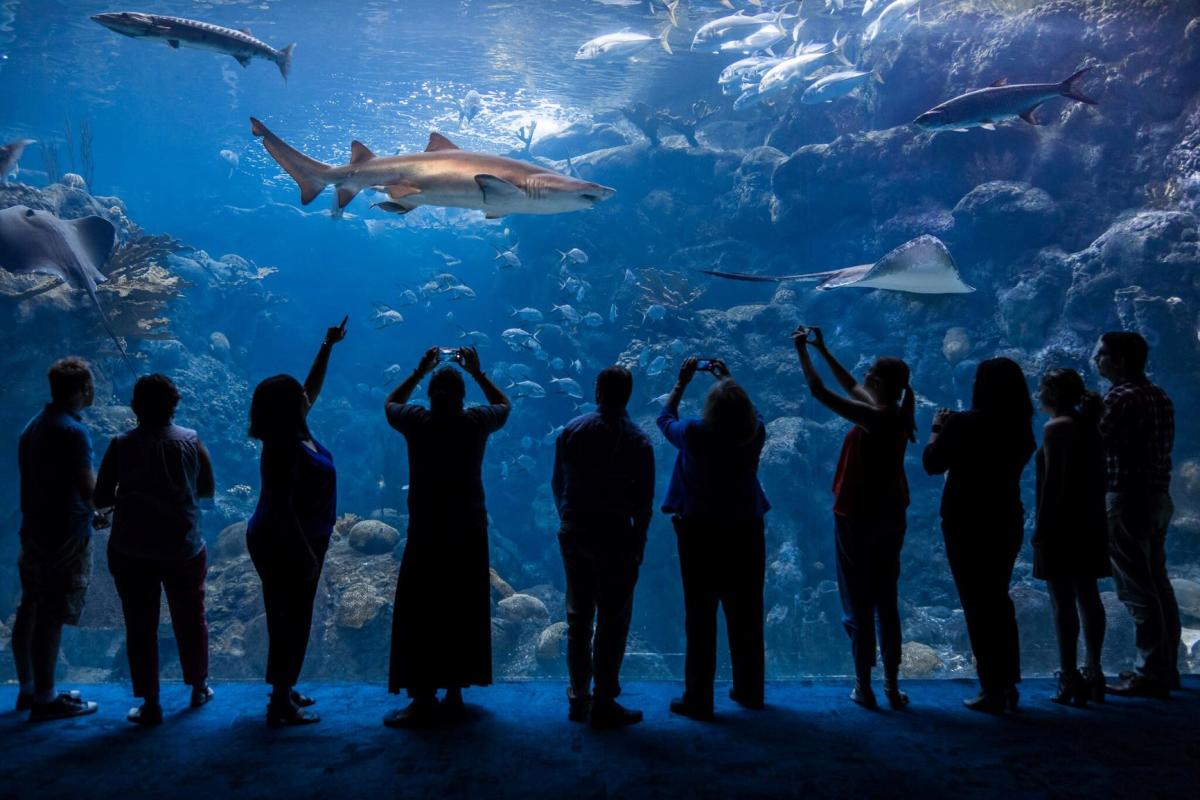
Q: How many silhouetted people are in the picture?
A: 10